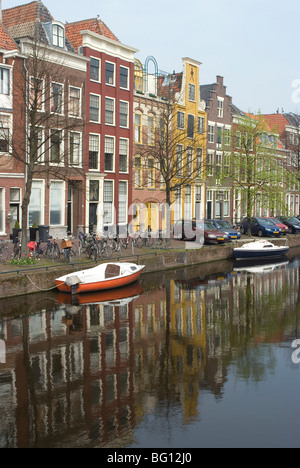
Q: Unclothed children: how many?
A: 0